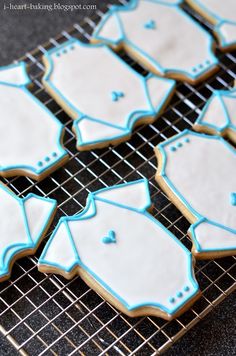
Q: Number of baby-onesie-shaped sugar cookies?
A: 8